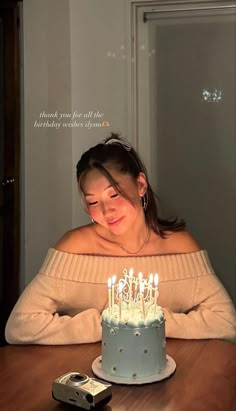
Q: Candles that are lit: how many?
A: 8